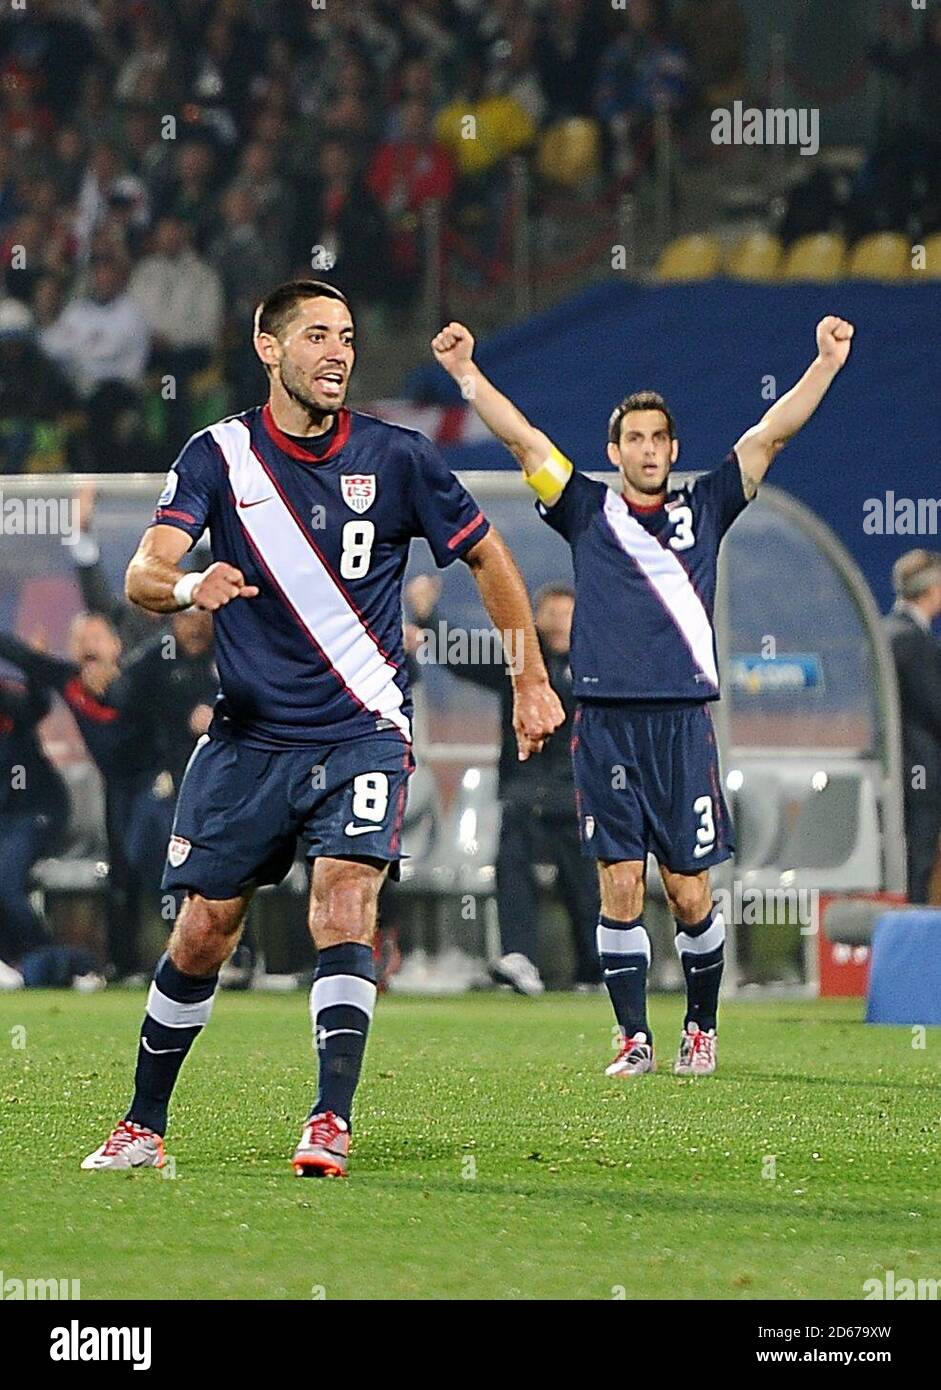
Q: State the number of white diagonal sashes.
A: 2